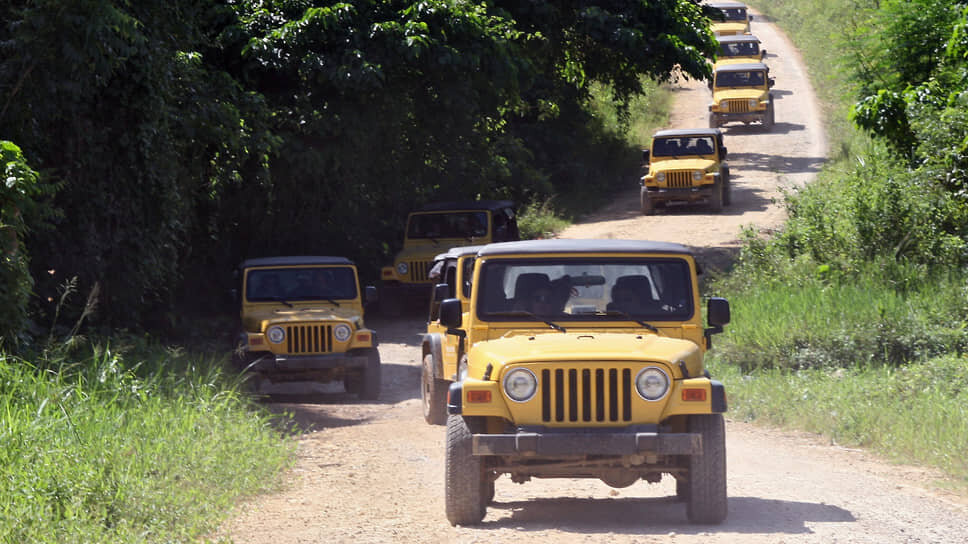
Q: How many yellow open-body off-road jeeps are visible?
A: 8